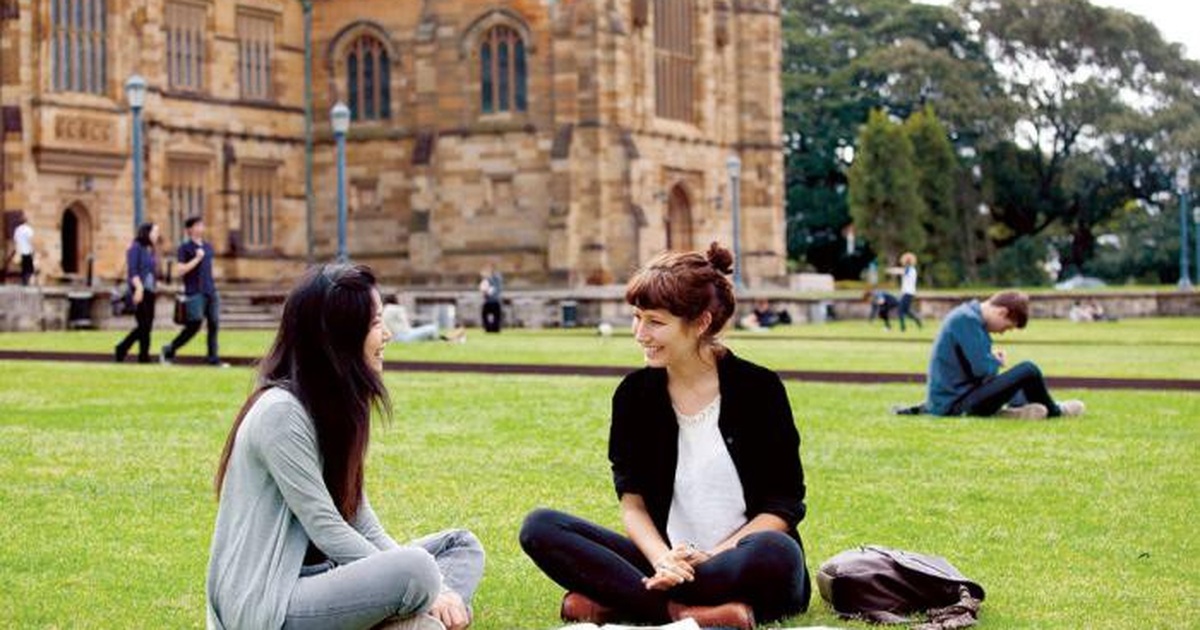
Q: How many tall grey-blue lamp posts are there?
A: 4